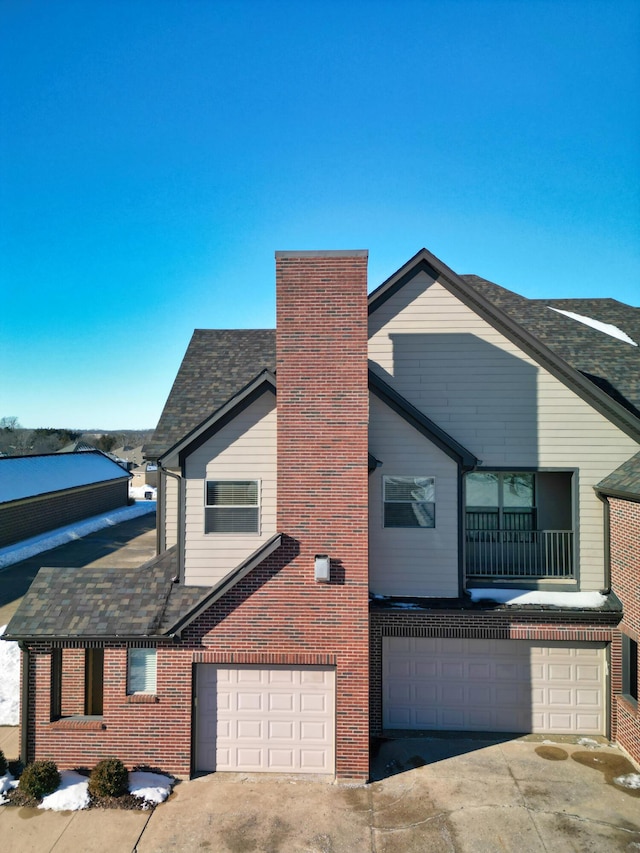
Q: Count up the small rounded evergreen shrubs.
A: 3